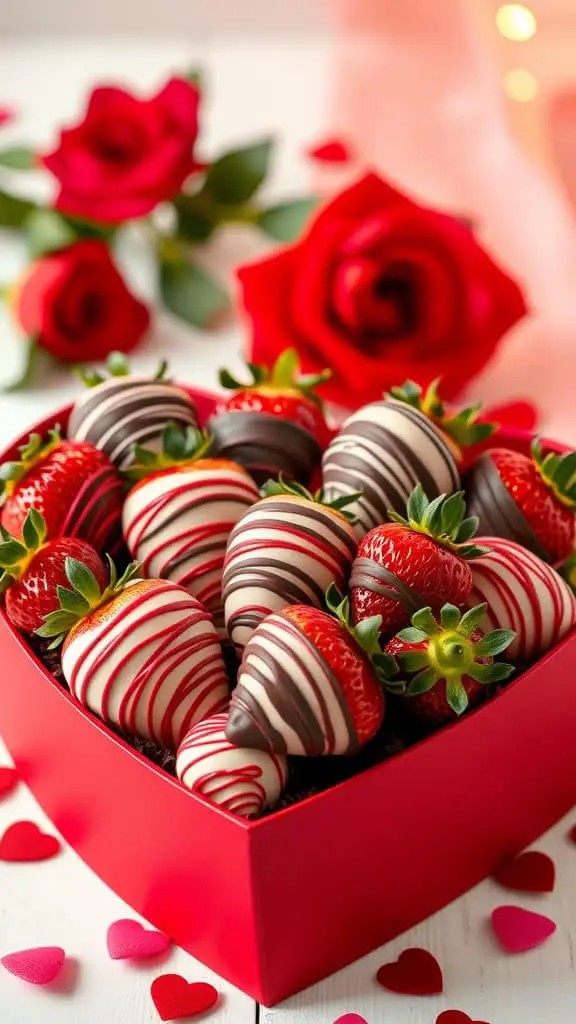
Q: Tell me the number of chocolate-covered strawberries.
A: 12